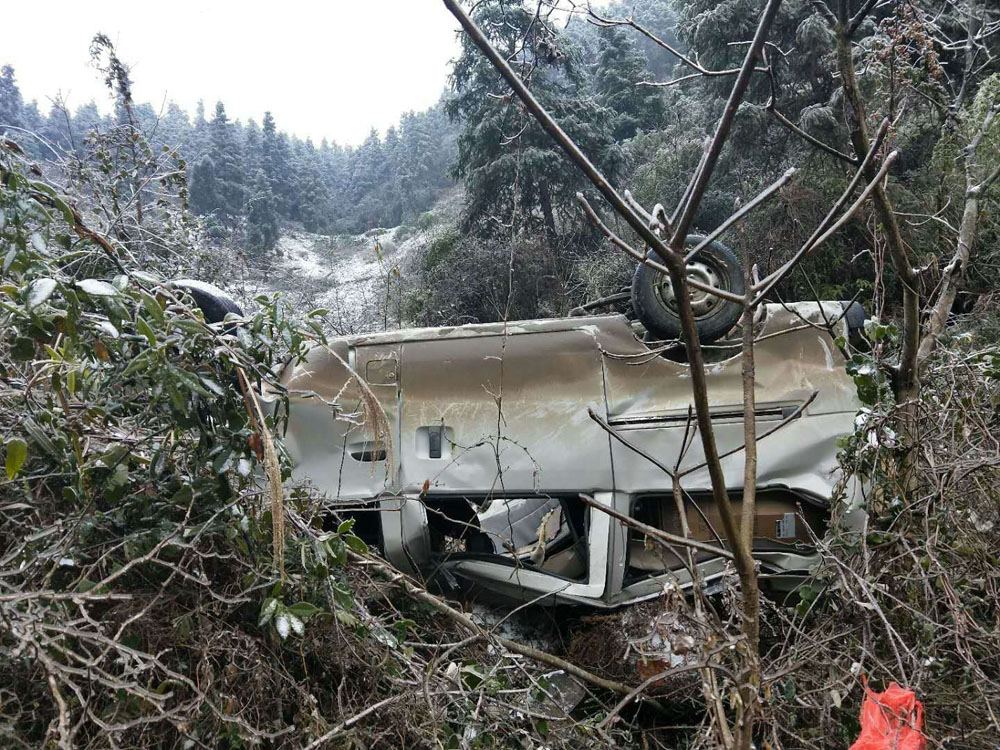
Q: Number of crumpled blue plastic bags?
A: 0